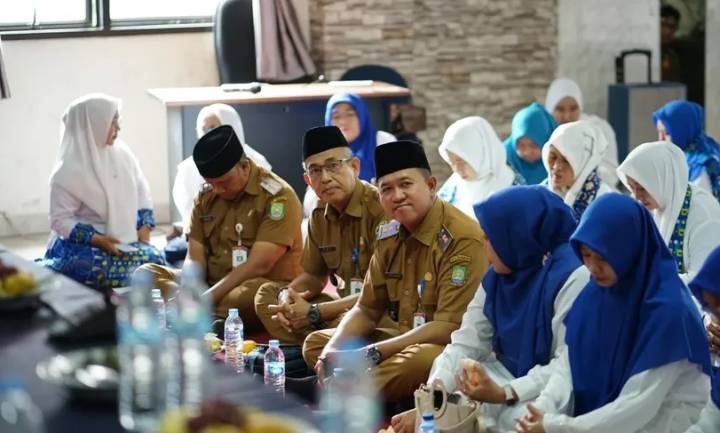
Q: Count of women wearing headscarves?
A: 12